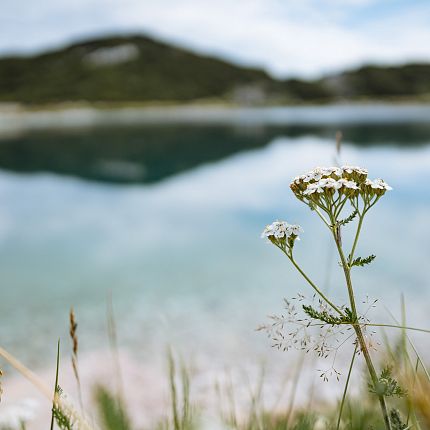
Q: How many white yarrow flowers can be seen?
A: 2